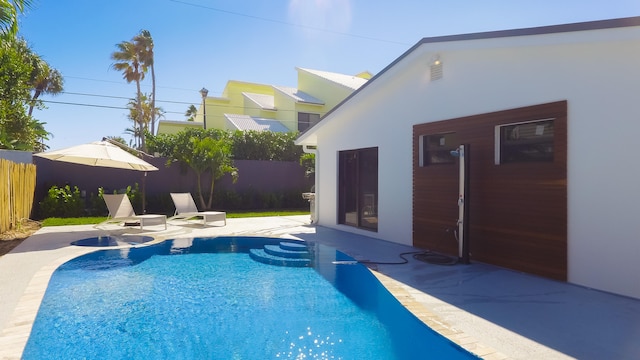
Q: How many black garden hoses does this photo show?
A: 1